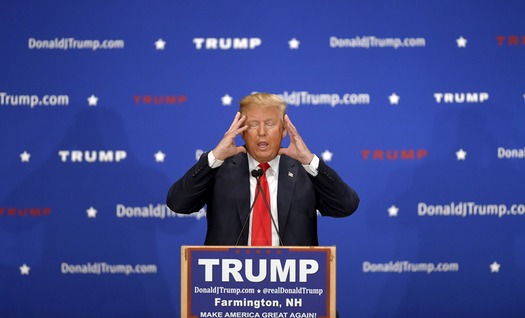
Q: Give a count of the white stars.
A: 15